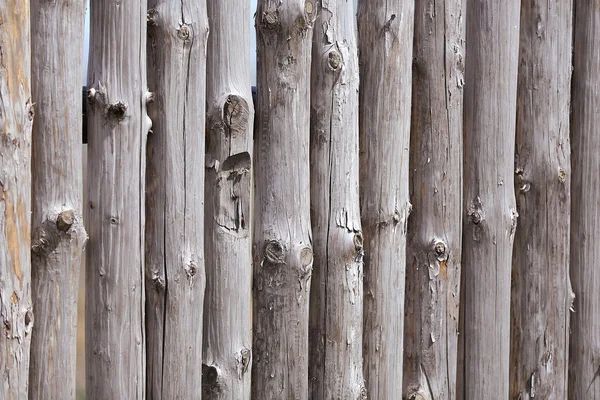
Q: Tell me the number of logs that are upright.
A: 12